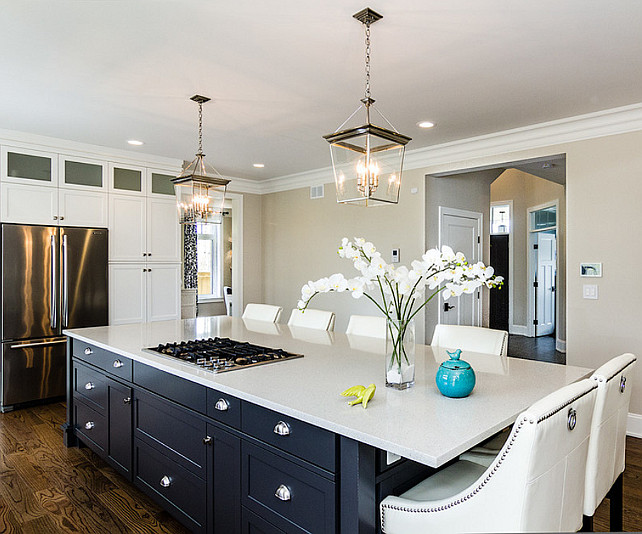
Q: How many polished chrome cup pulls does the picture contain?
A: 8